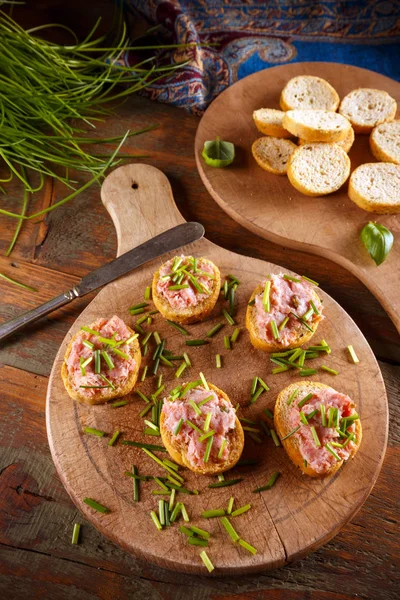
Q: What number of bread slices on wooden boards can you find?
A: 14